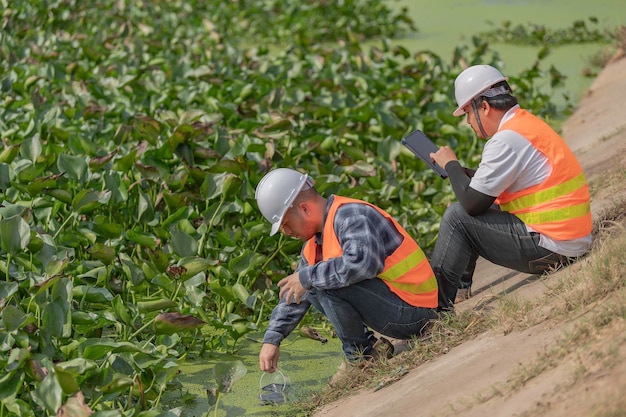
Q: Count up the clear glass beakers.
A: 1